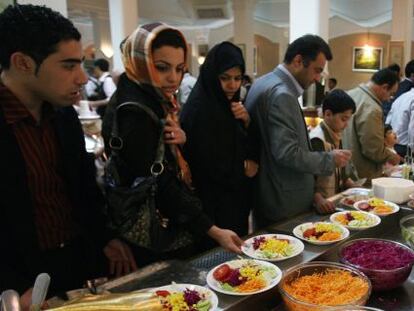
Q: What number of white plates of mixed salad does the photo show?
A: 6